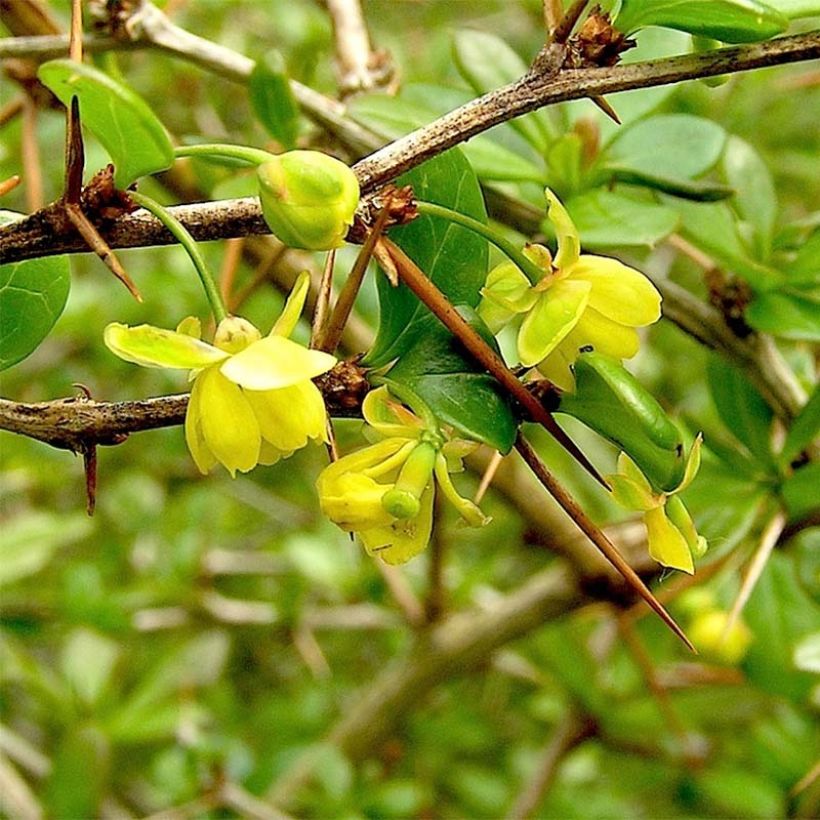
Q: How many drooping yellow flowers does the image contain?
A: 4